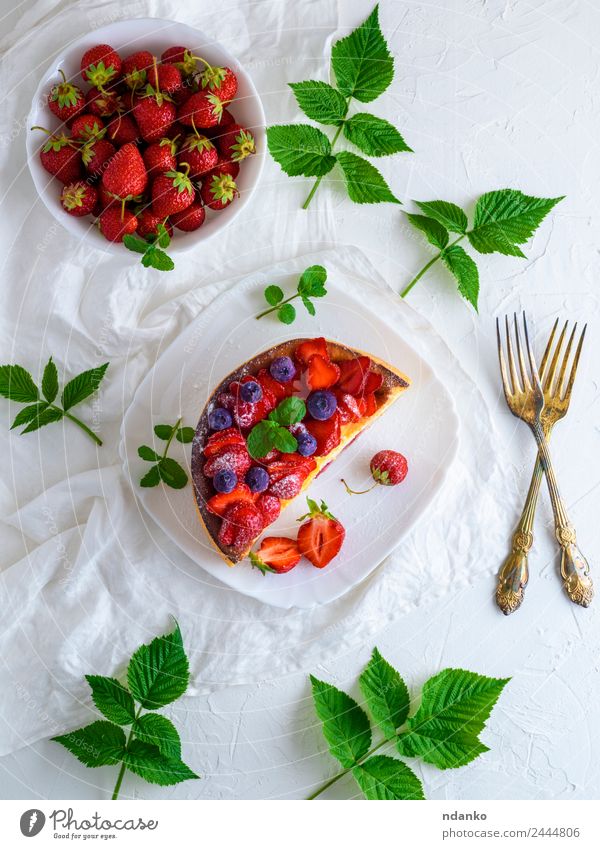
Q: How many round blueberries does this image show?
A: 7